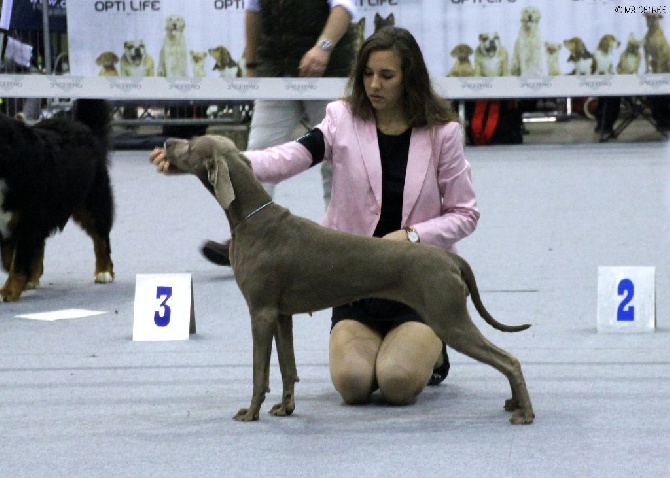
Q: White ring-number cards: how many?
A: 2